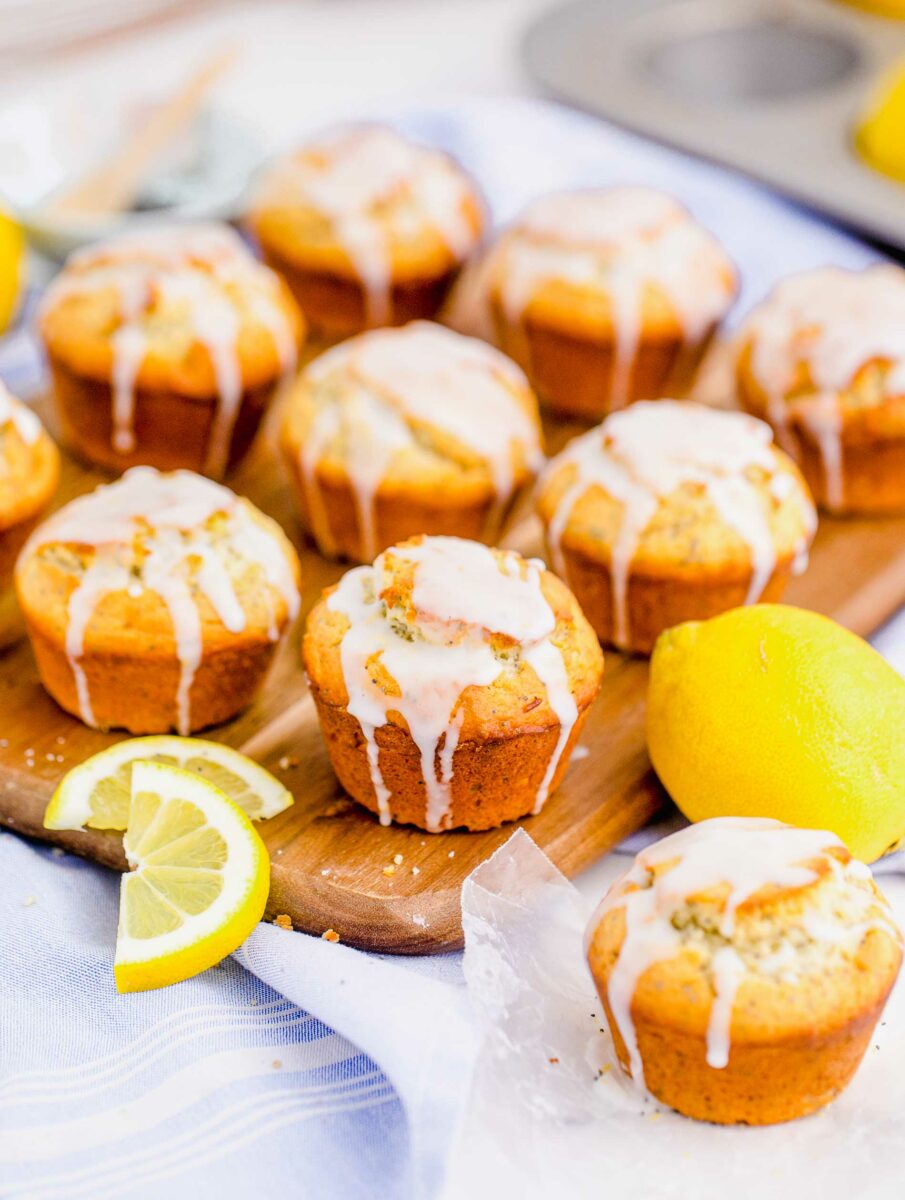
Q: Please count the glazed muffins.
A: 10